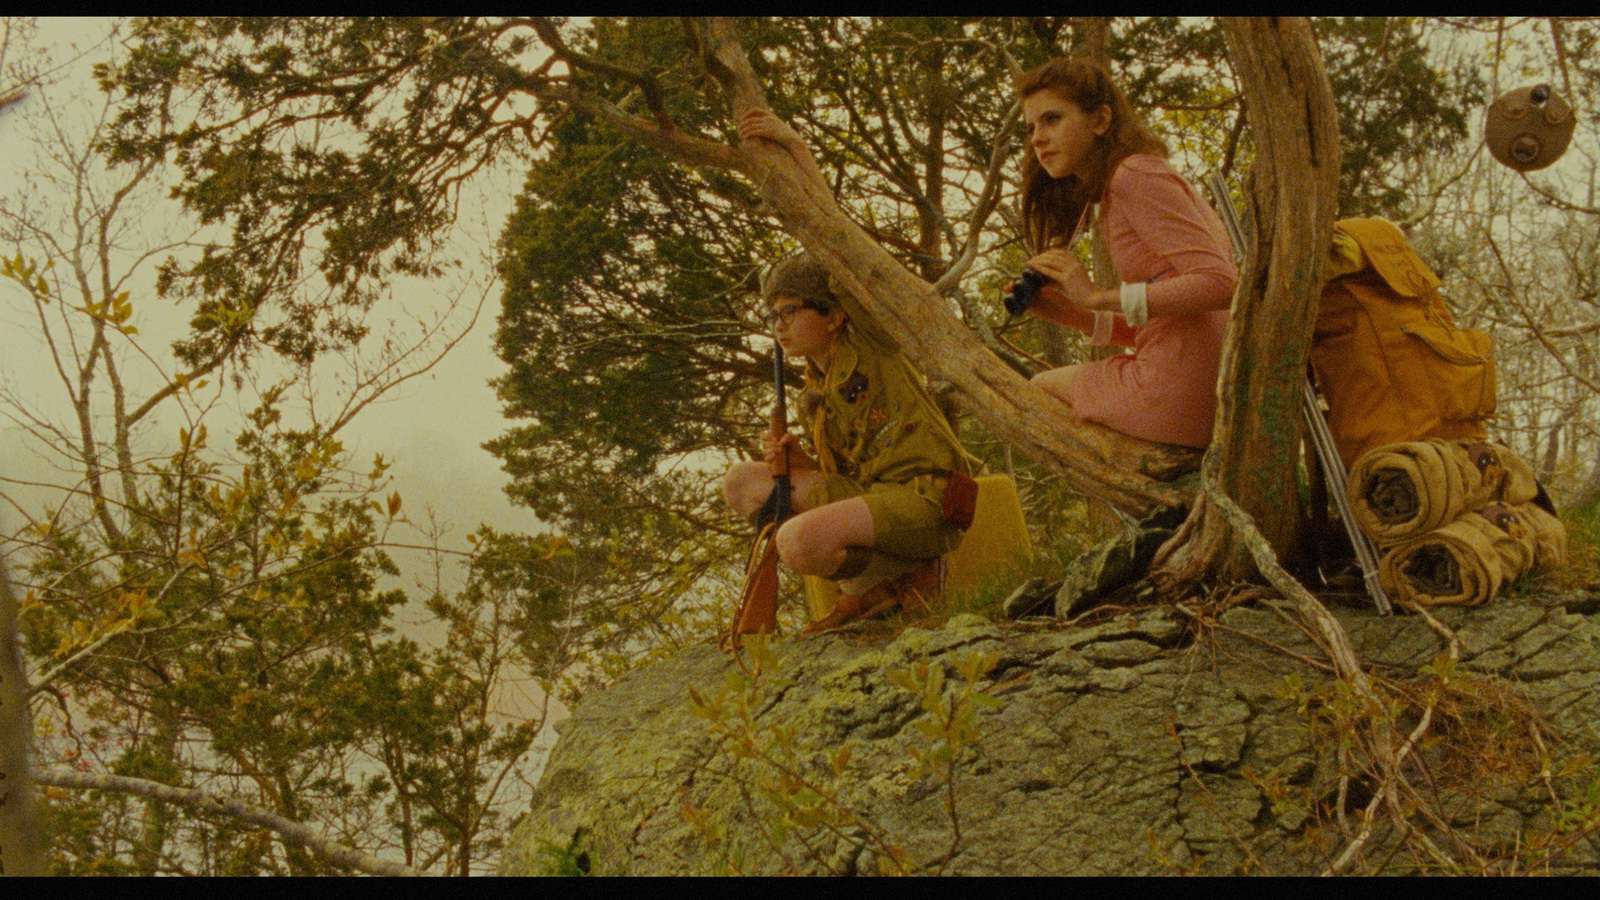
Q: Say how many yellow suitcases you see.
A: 1